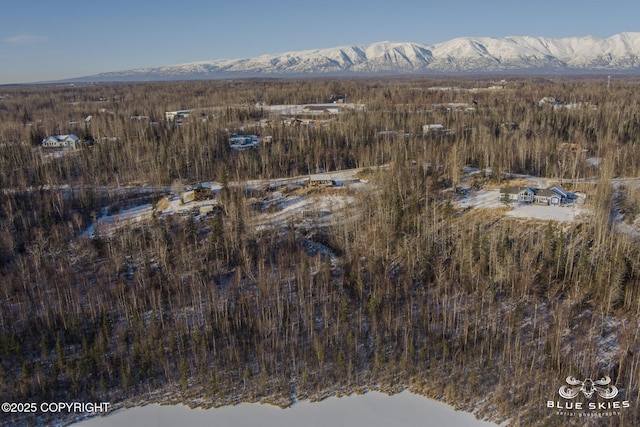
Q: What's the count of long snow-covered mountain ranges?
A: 1